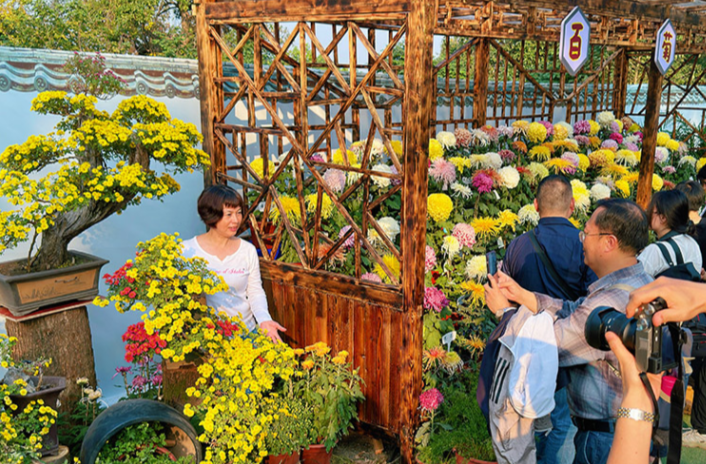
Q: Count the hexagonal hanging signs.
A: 2